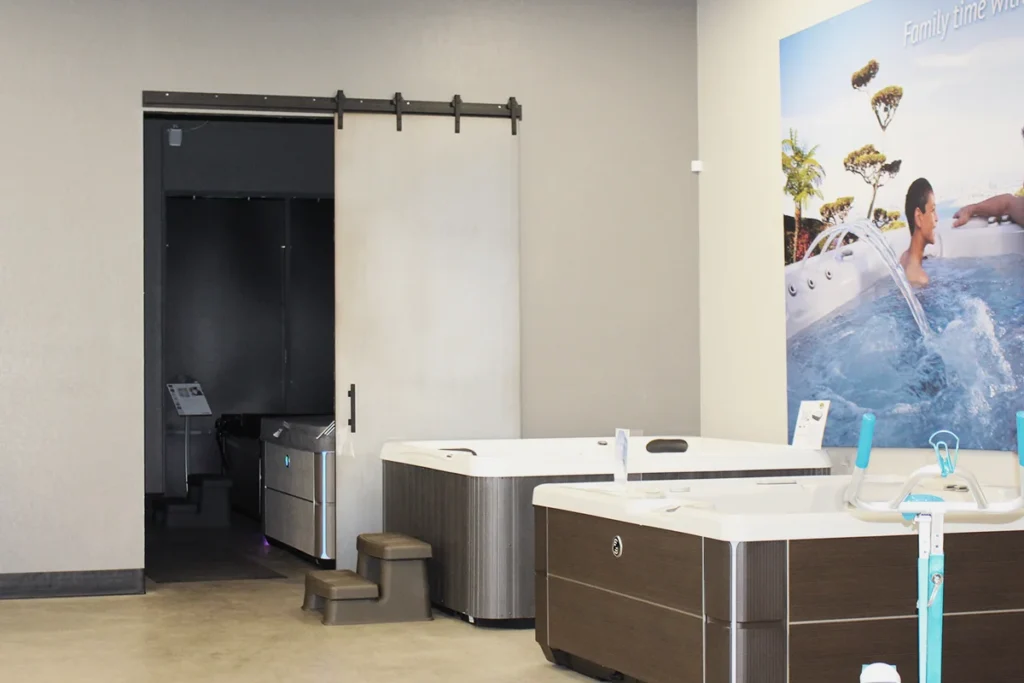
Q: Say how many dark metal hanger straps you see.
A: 4